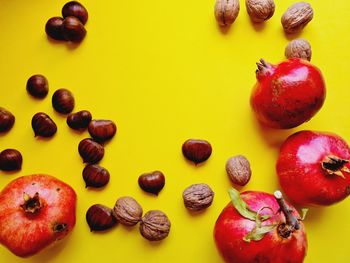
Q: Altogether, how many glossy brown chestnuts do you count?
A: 15